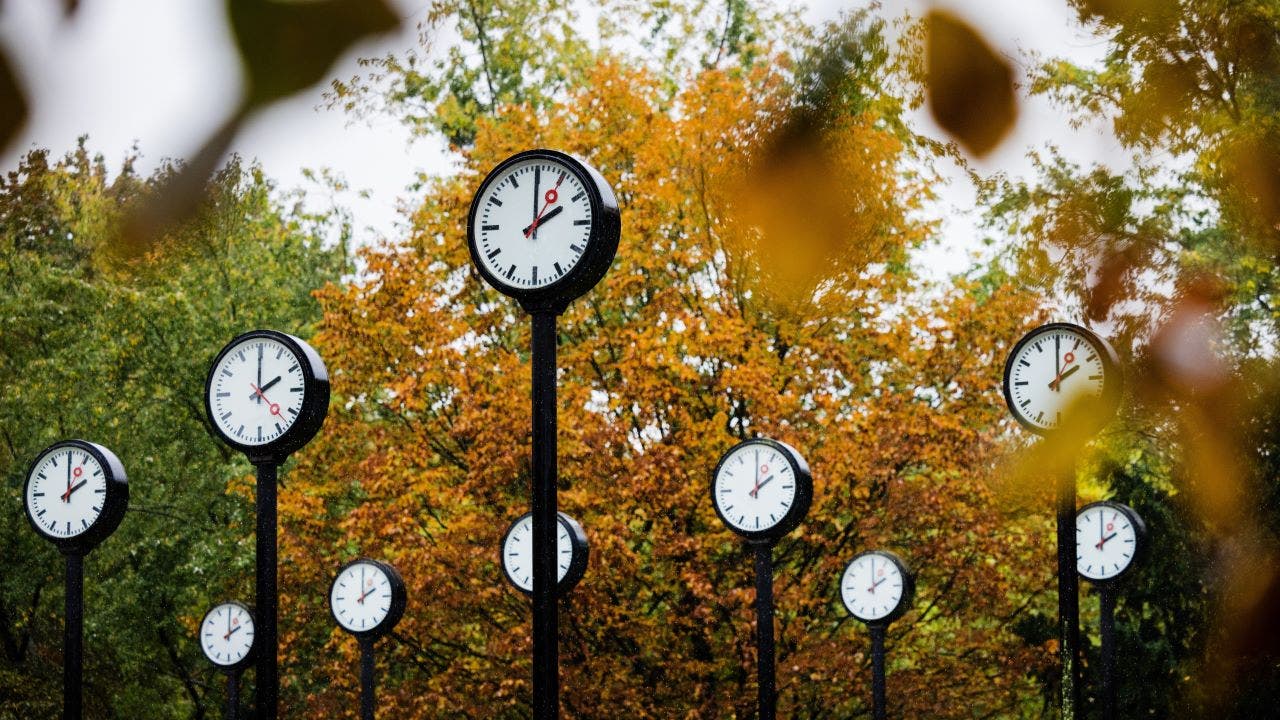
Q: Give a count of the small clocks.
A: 5